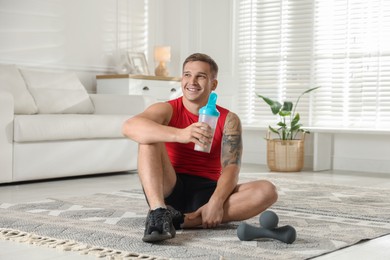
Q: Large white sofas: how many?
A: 1